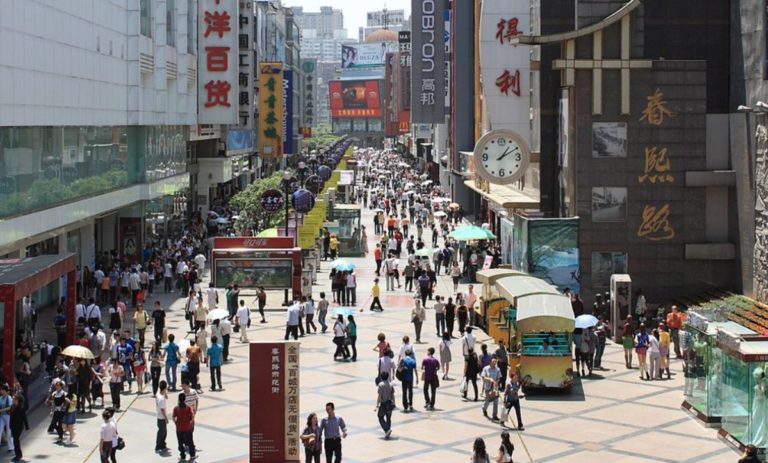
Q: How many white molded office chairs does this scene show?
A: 0